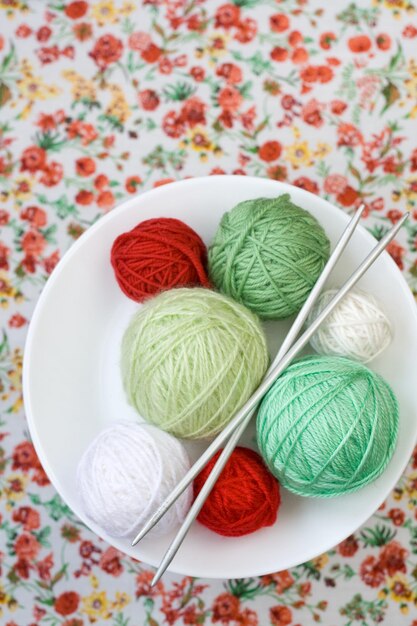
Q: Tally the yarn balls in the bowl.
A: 7